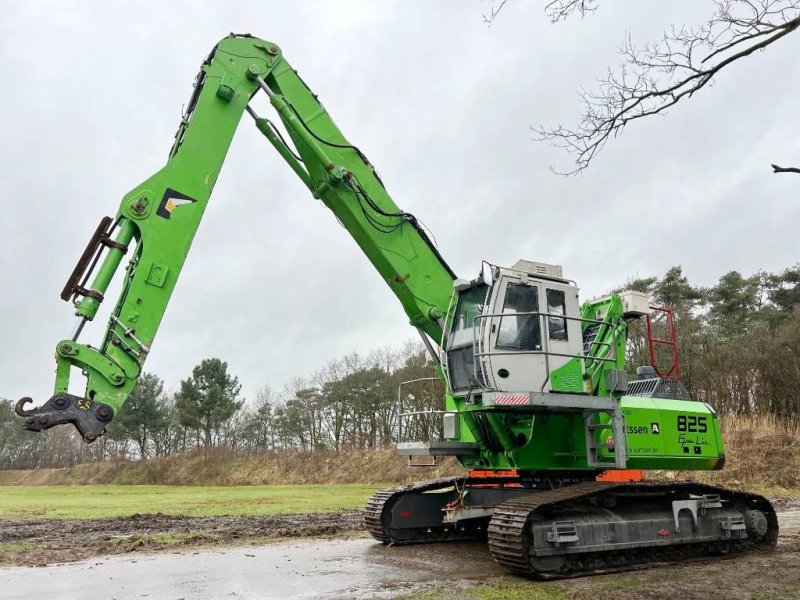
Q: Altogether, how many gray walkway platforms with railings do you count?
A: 2